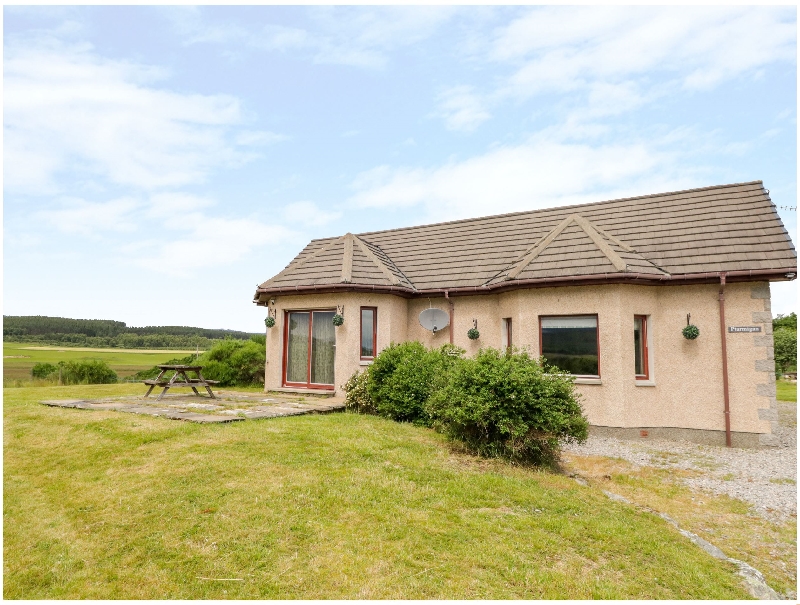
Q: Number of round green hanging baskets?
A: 4